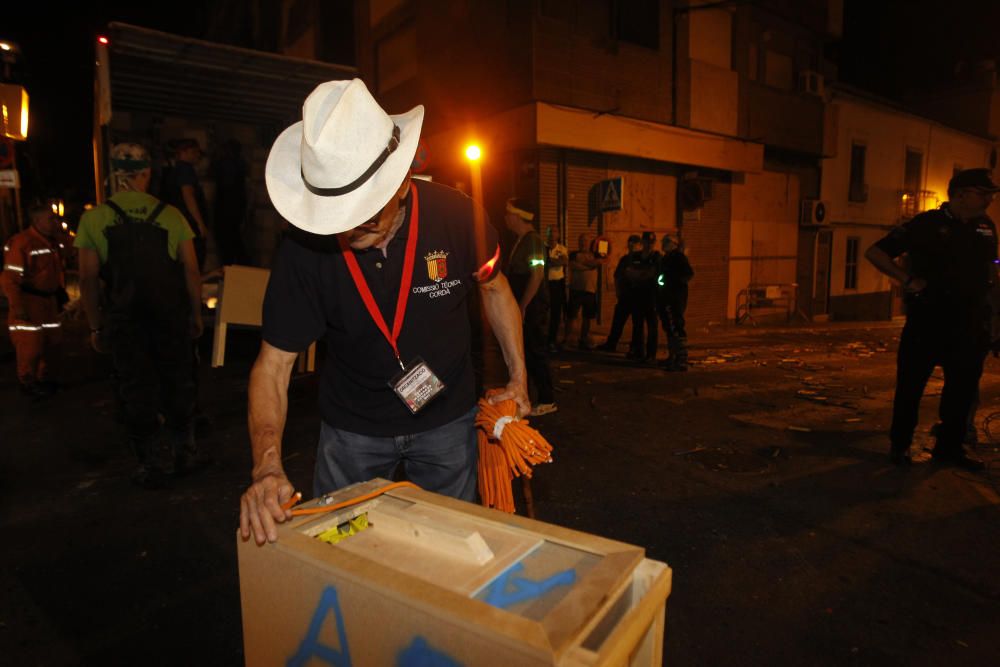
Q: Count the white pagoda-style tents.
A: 0